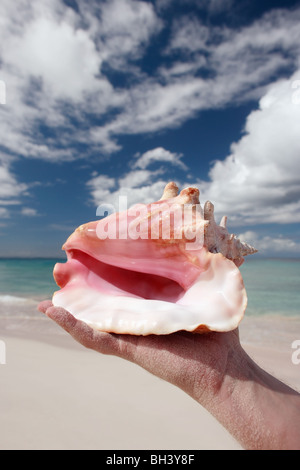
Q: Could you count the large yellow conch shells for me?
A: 0